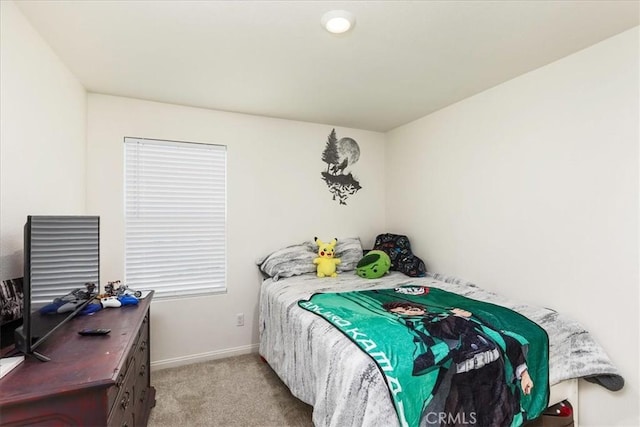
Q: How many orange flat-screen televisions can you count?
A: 0